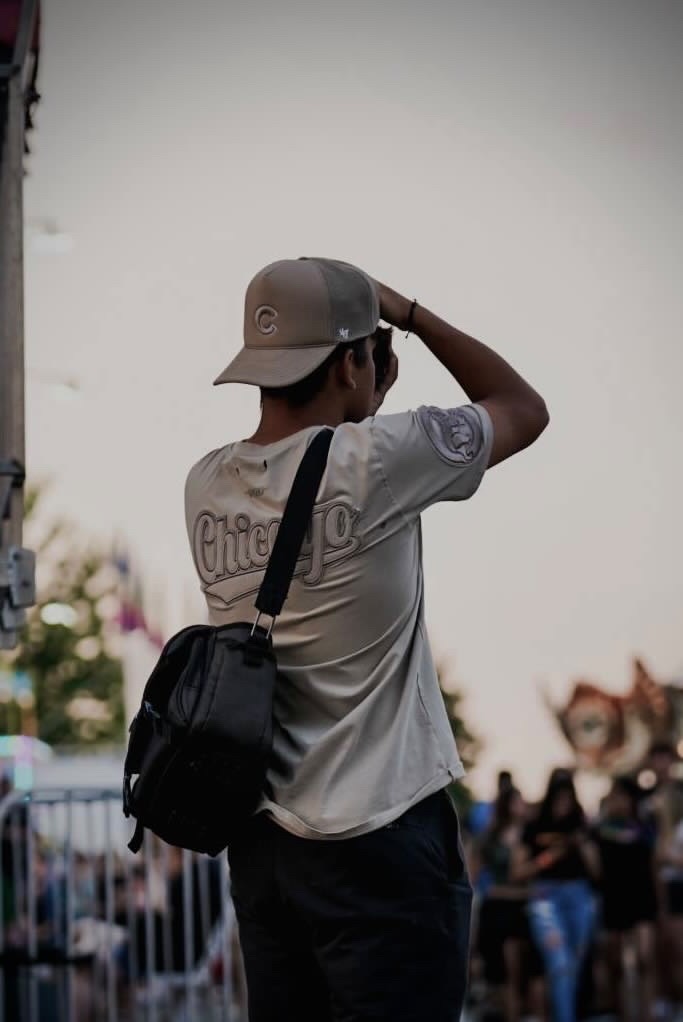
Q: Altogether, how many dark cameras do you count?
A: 1